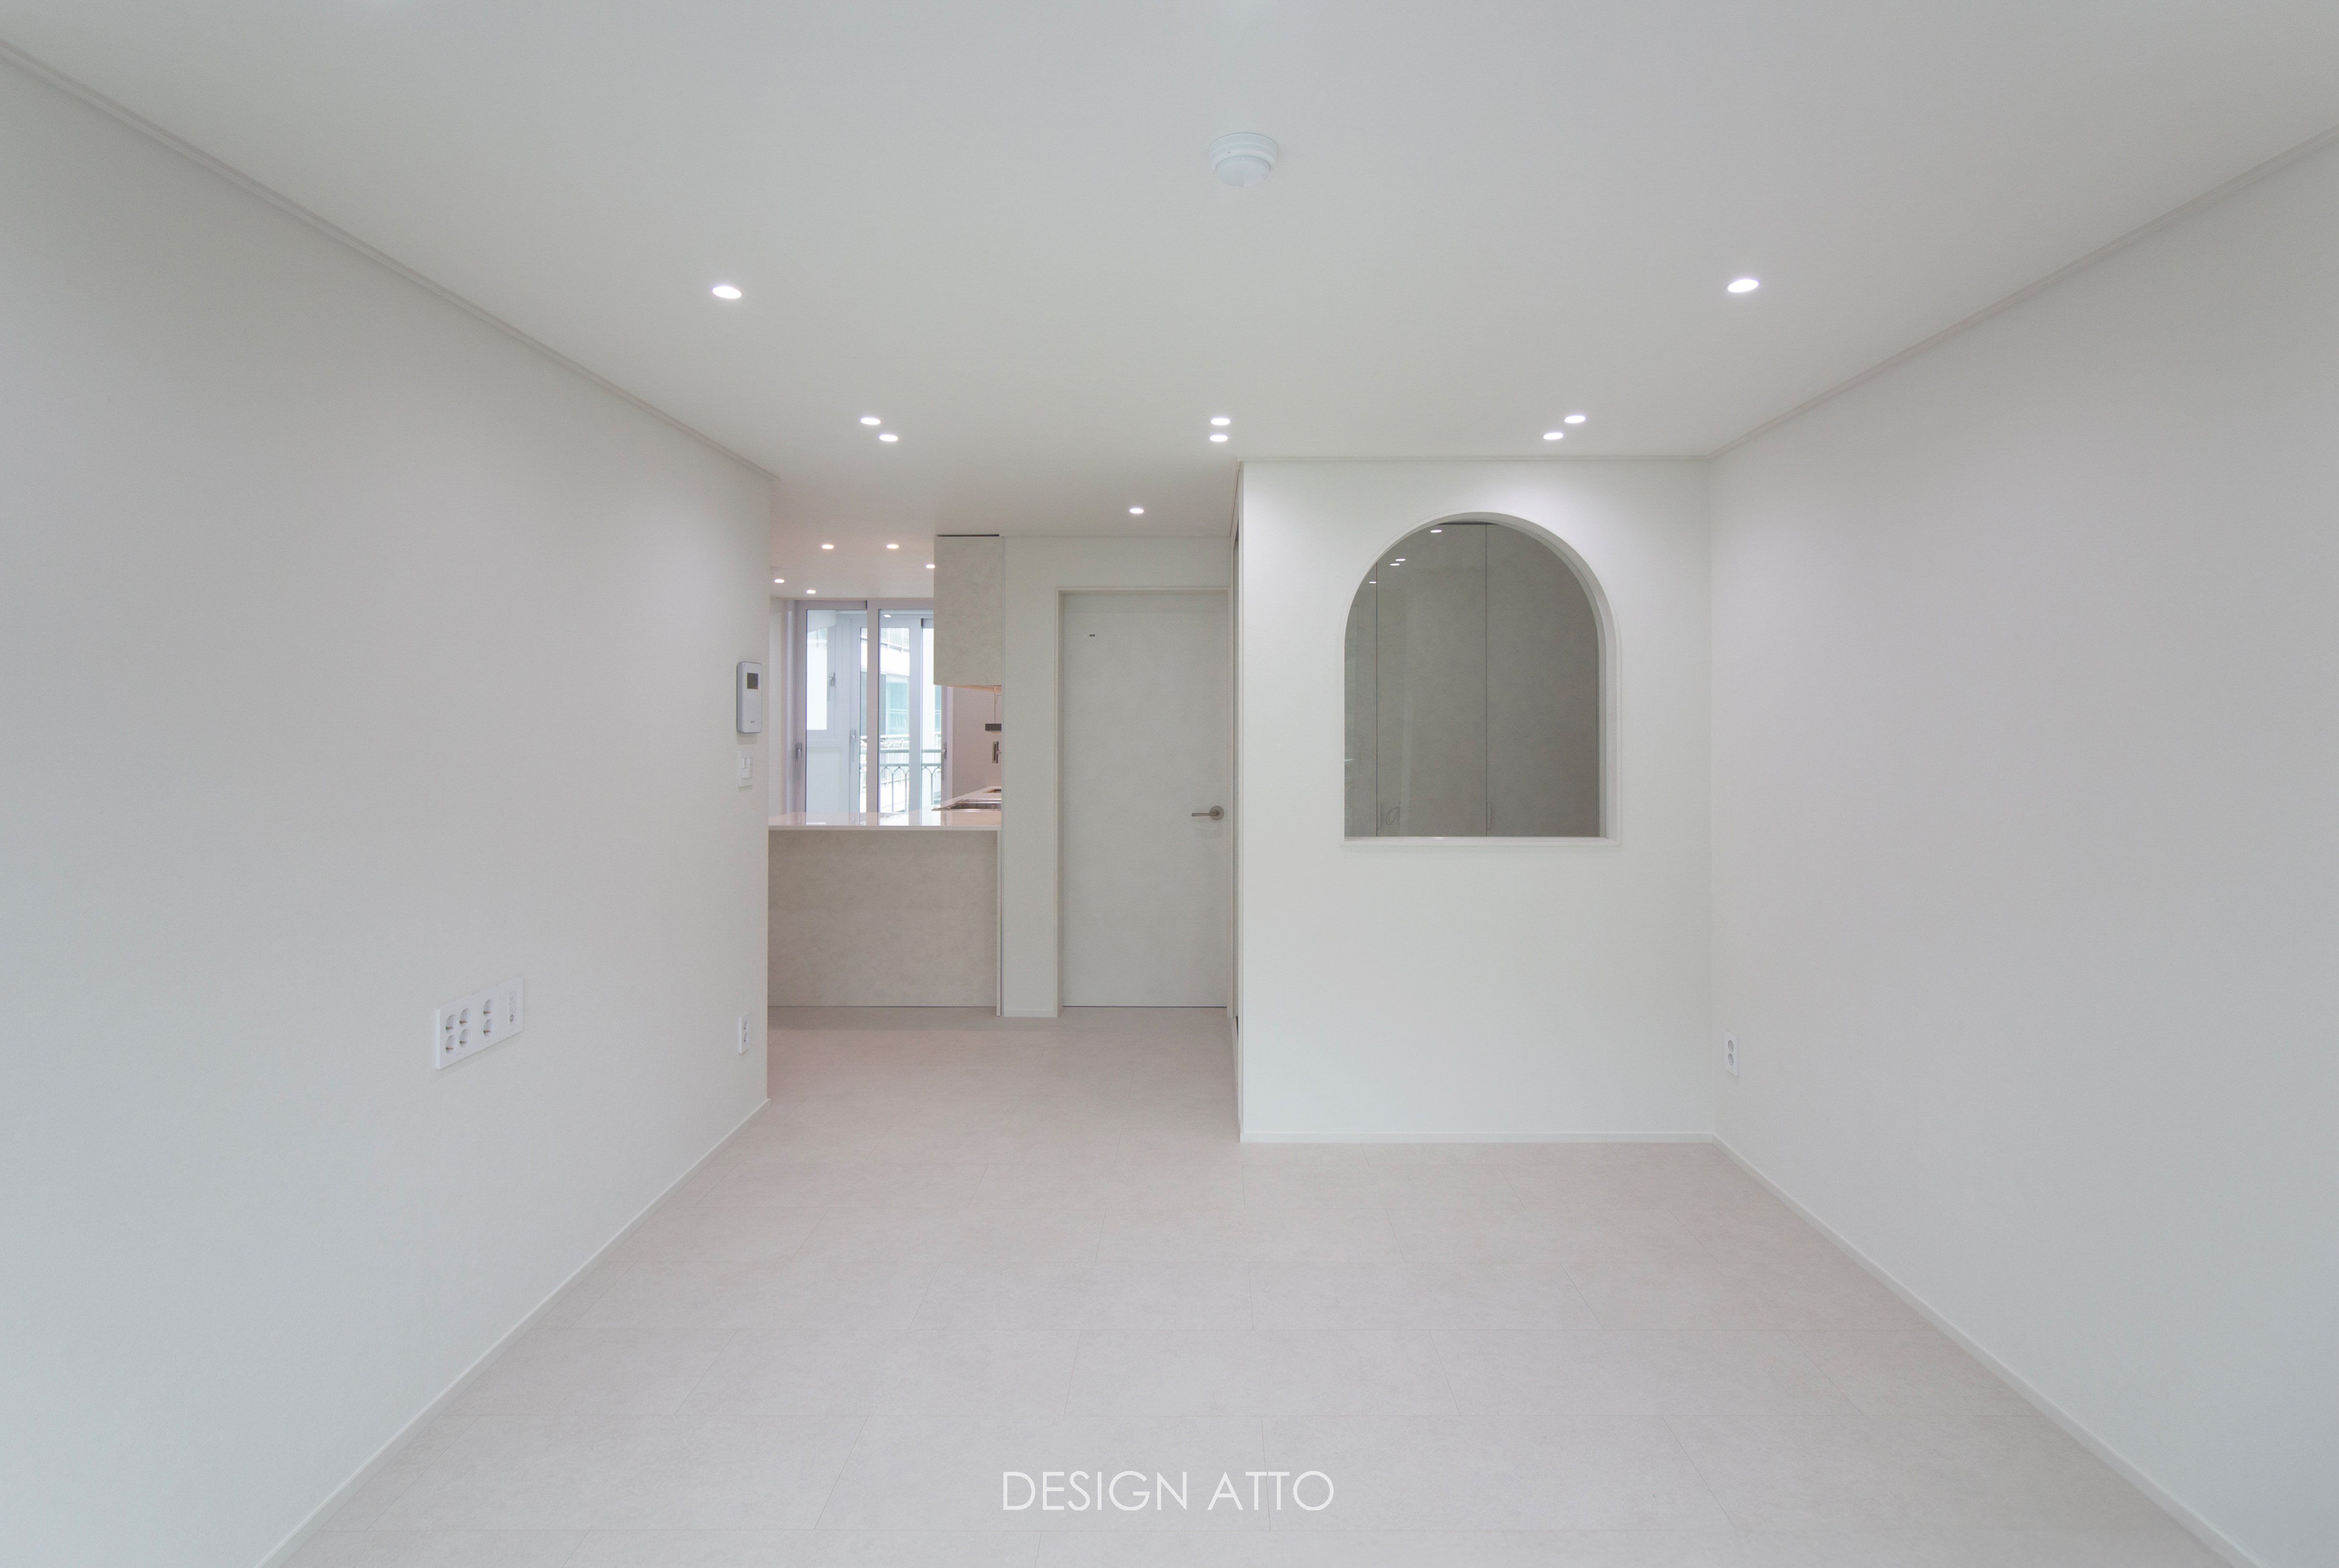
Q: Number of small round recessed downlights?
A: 14